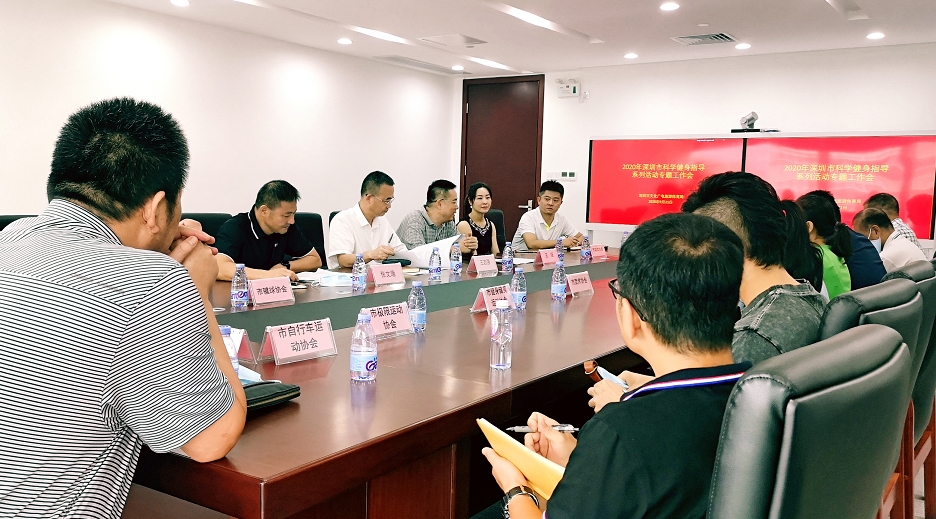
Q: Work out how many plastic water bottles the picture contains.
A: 14